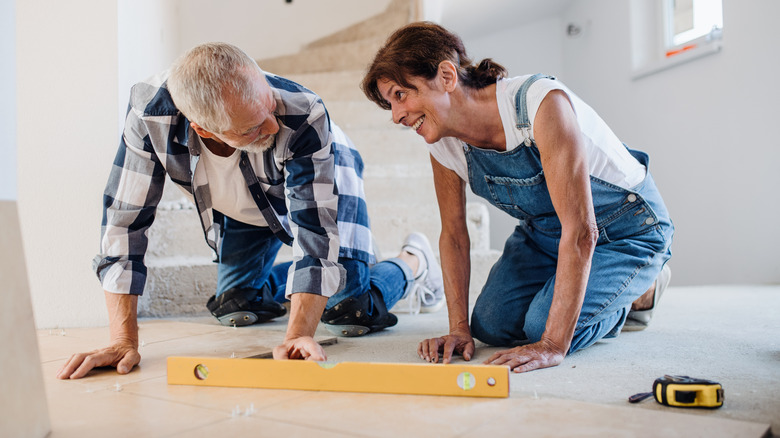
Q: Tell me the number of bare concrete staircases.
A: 1